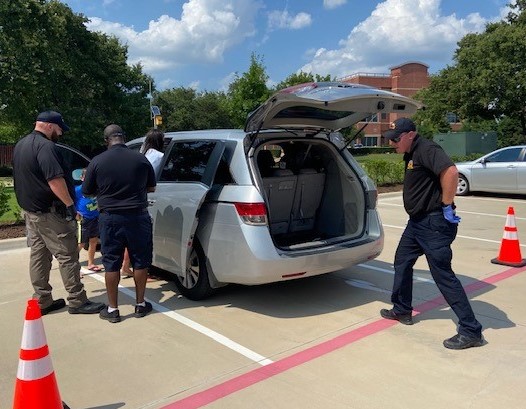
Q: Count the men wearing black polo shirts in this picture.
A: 3